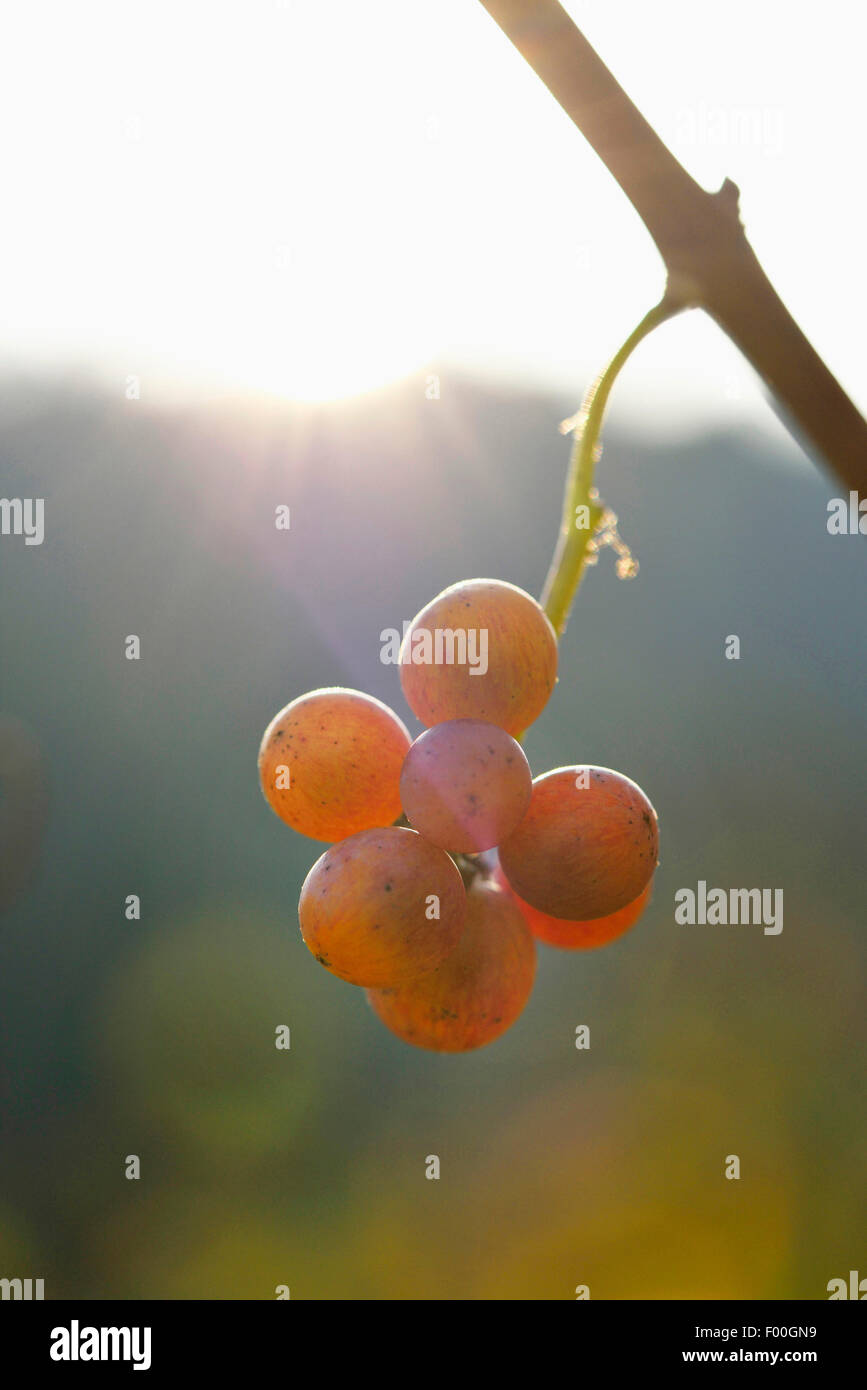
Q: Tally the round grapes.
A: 7